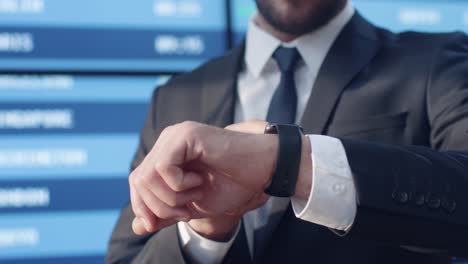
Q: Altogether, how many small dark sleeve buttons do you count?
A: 4